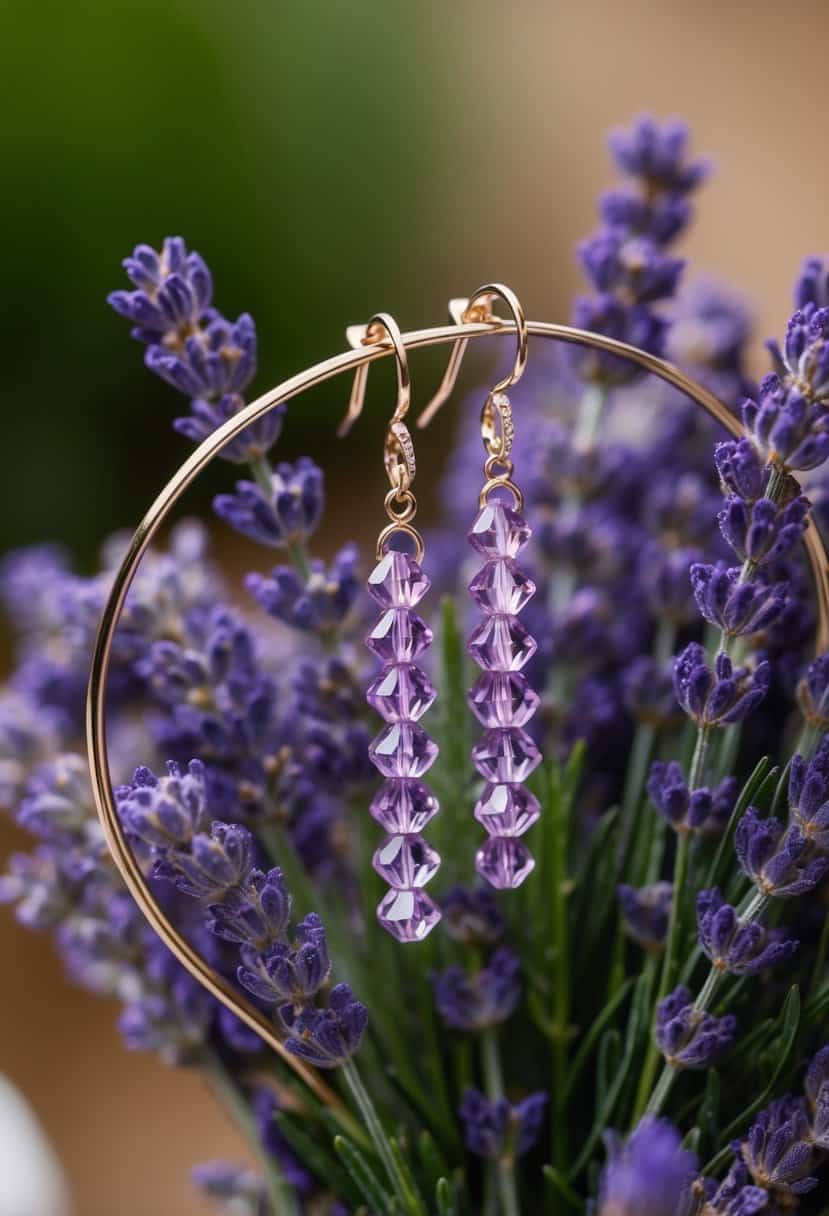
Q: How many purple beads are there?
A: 14